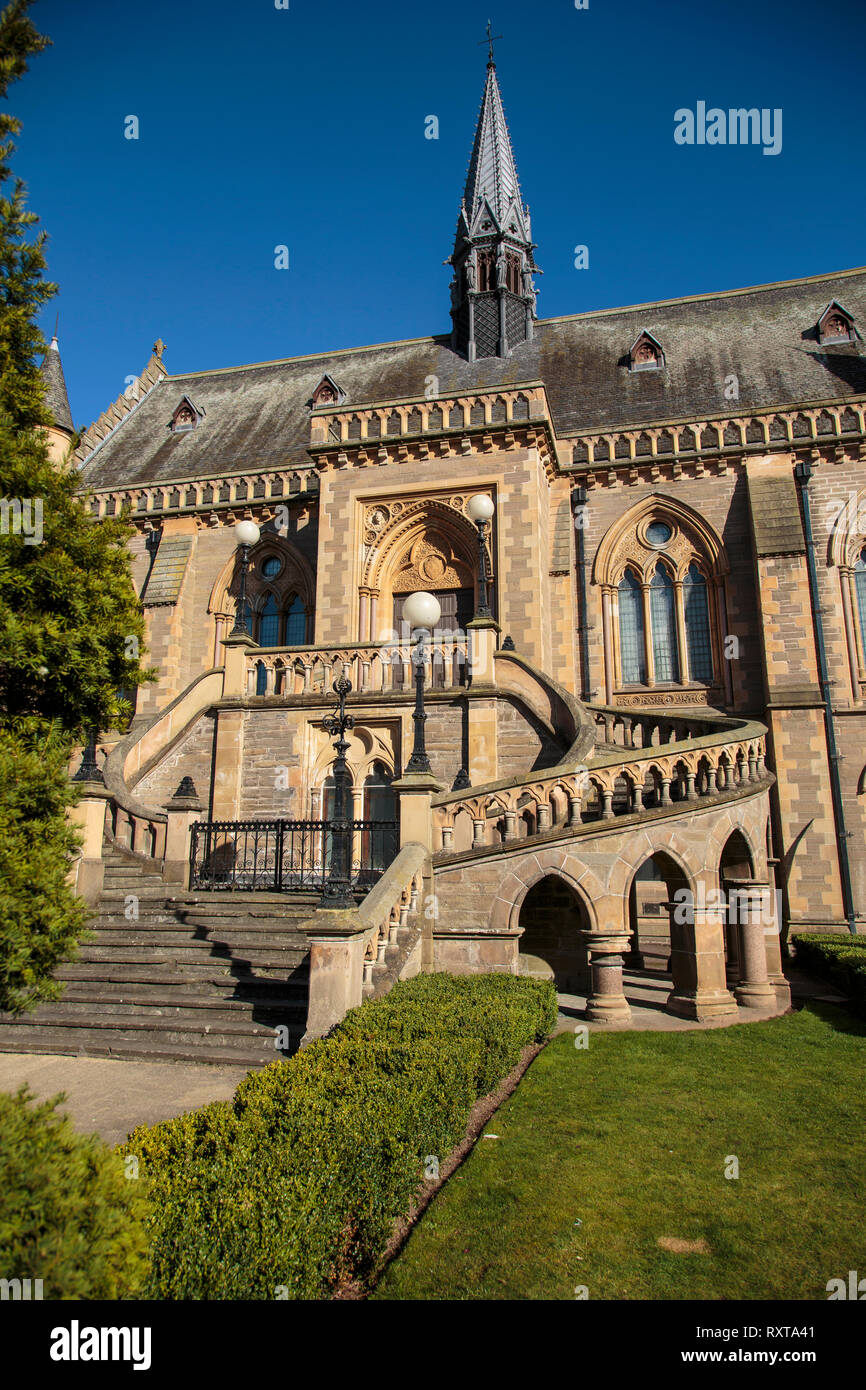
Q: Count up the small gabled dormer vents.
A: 4